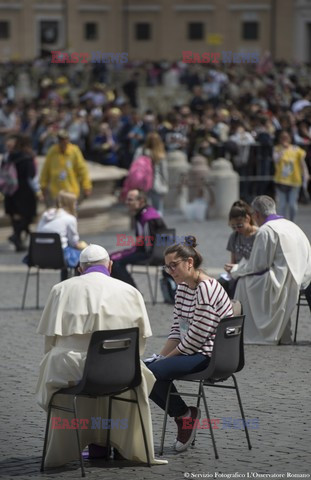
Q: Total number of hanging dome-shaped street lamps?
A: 0